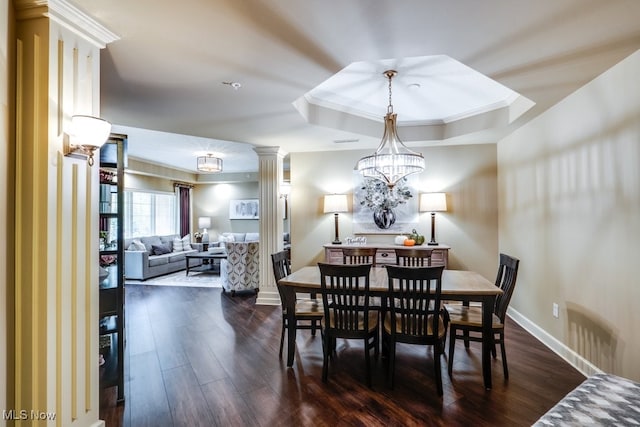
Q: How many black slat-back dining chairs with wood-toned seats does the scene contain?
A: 6